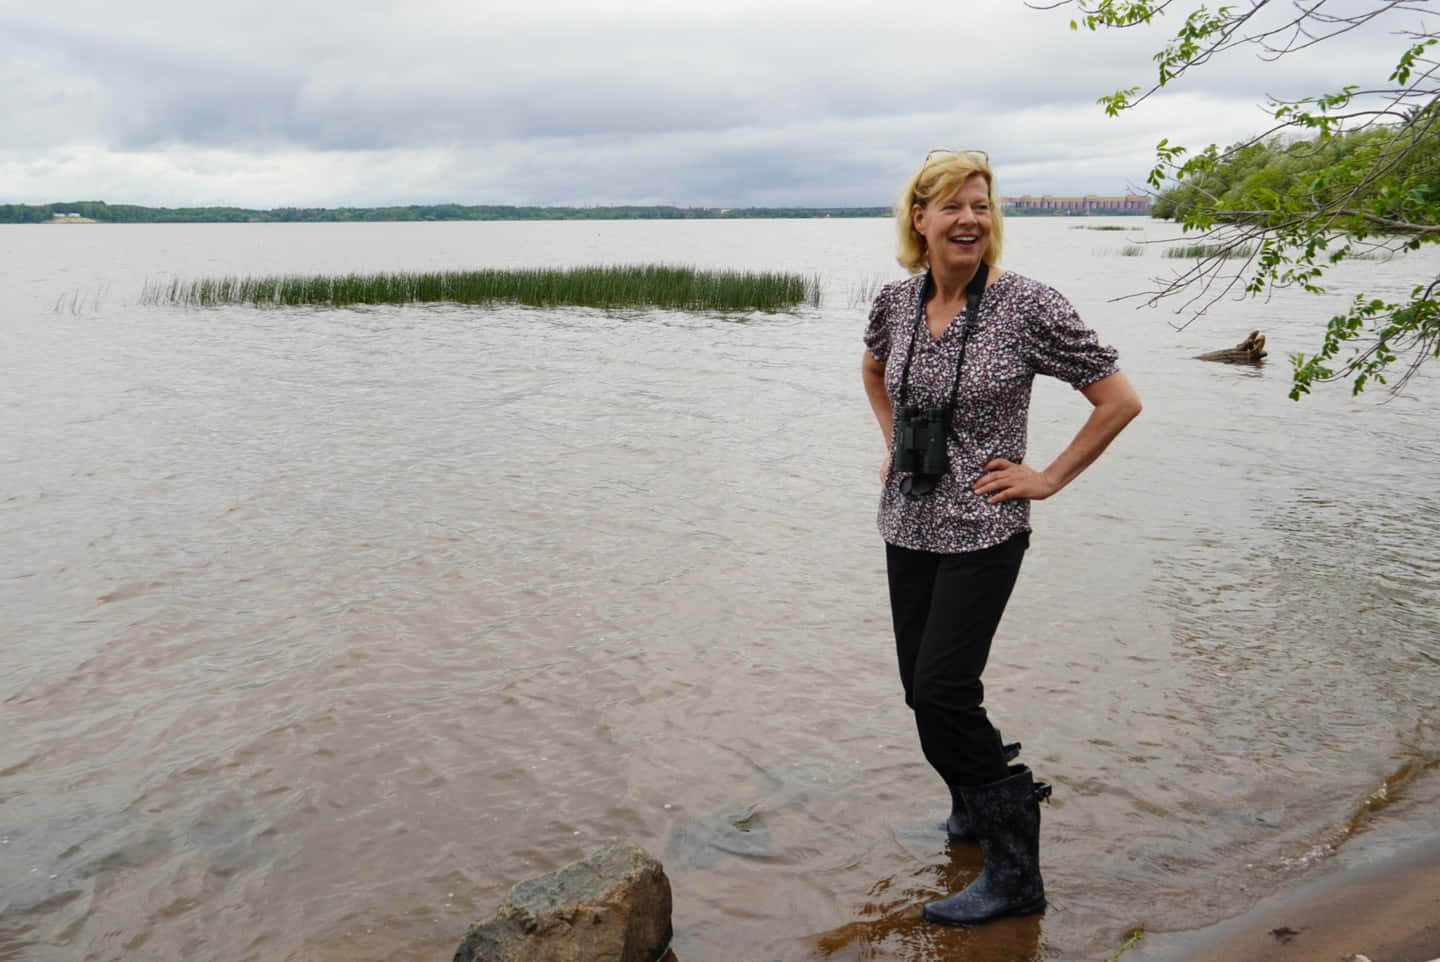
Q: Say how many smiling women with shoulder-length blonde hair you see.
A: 1